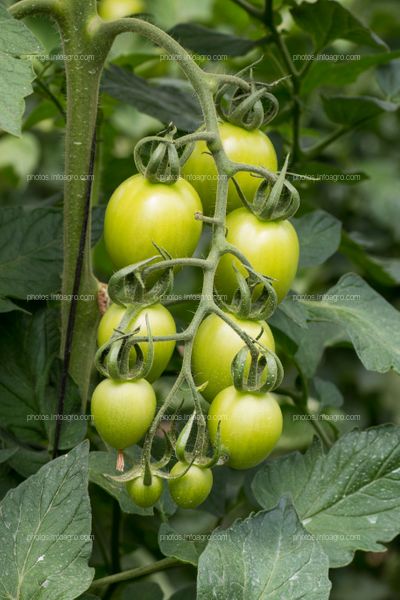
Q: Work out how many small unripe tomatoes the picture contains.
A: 2